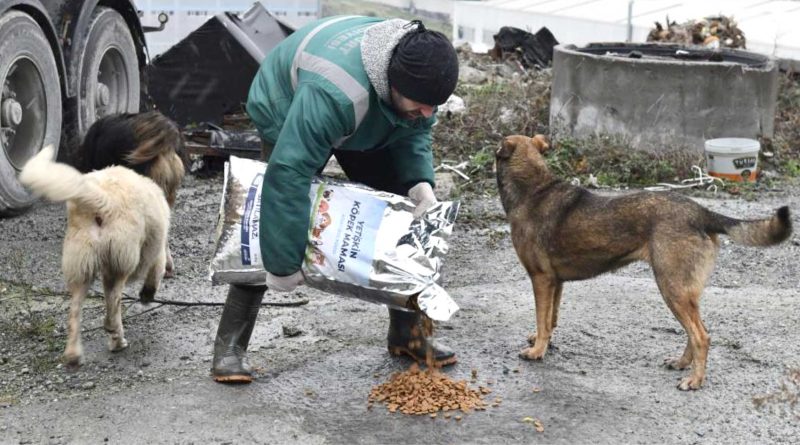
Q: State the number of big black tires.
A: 2